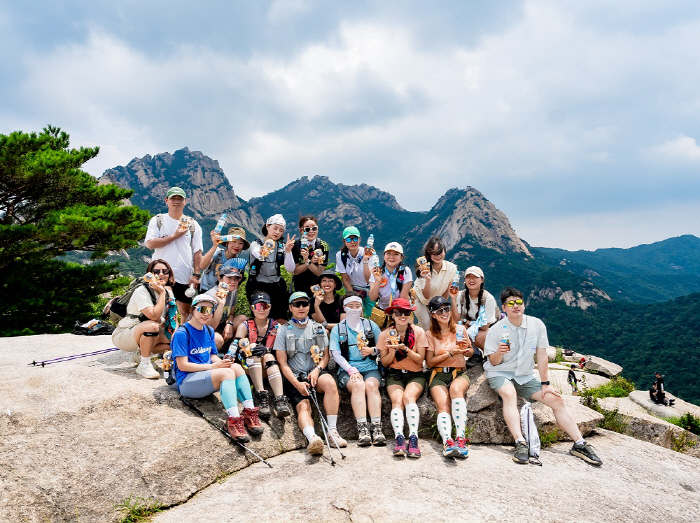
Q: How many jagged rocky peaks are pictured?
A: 3